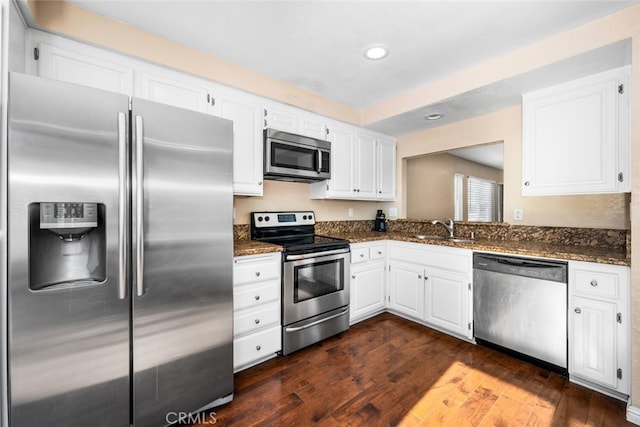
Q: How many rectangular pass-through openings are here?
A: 1